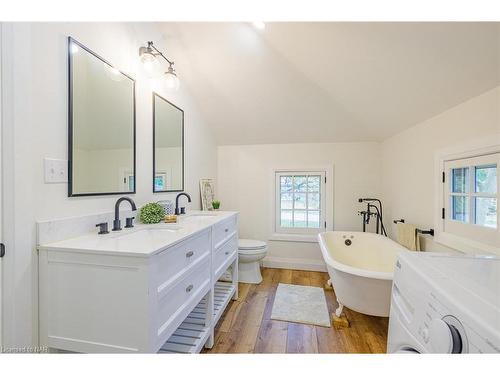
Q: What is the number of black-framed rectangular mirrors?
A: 2